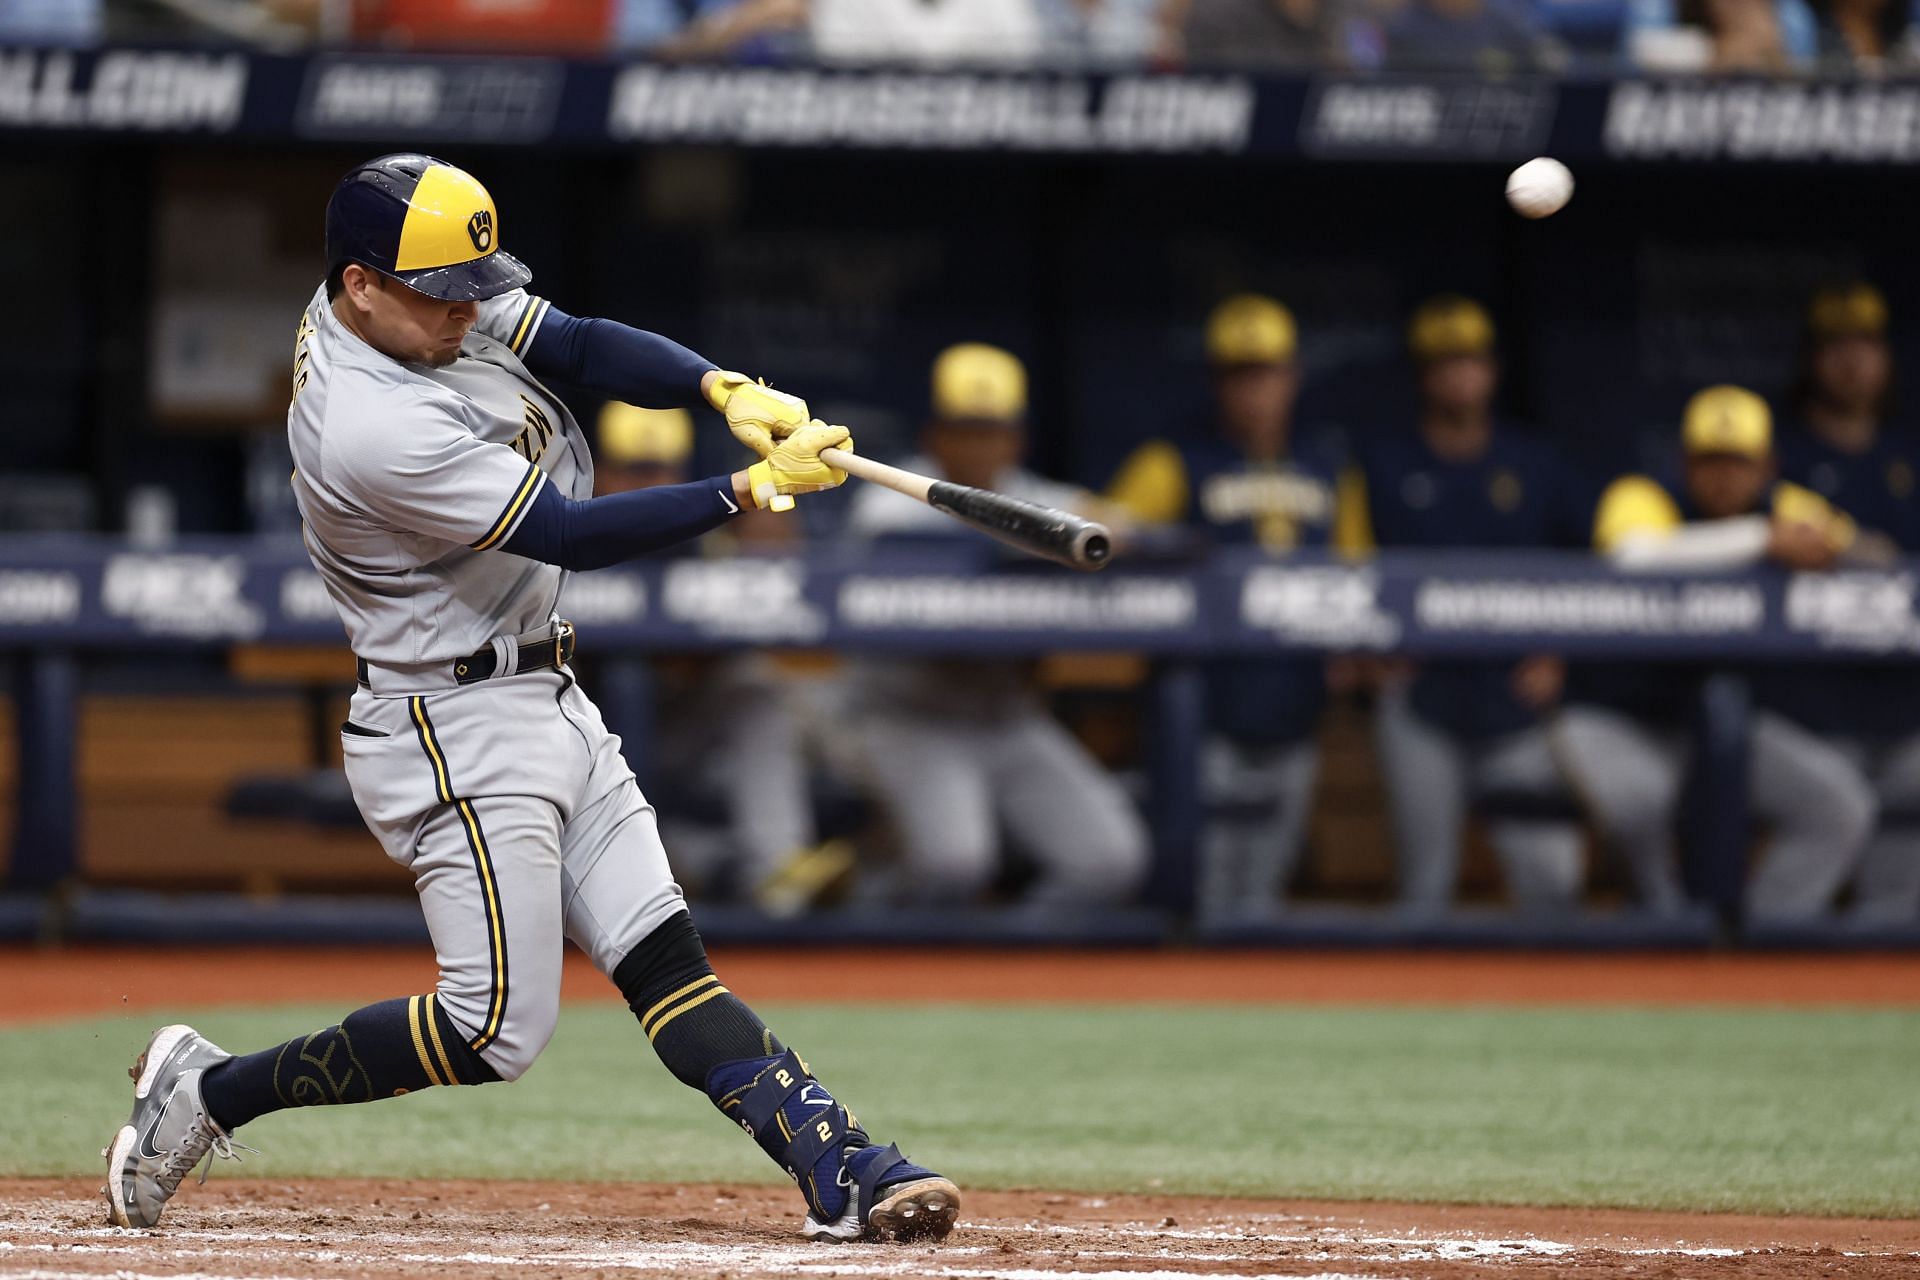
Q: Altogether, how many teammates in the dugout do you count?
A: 6